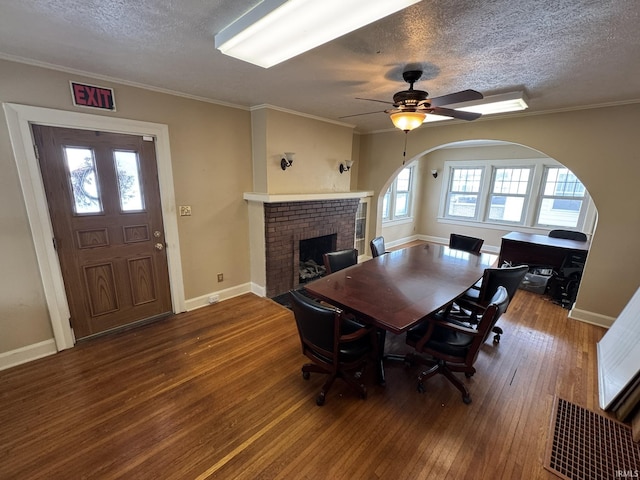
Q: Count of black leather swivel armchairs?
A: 6